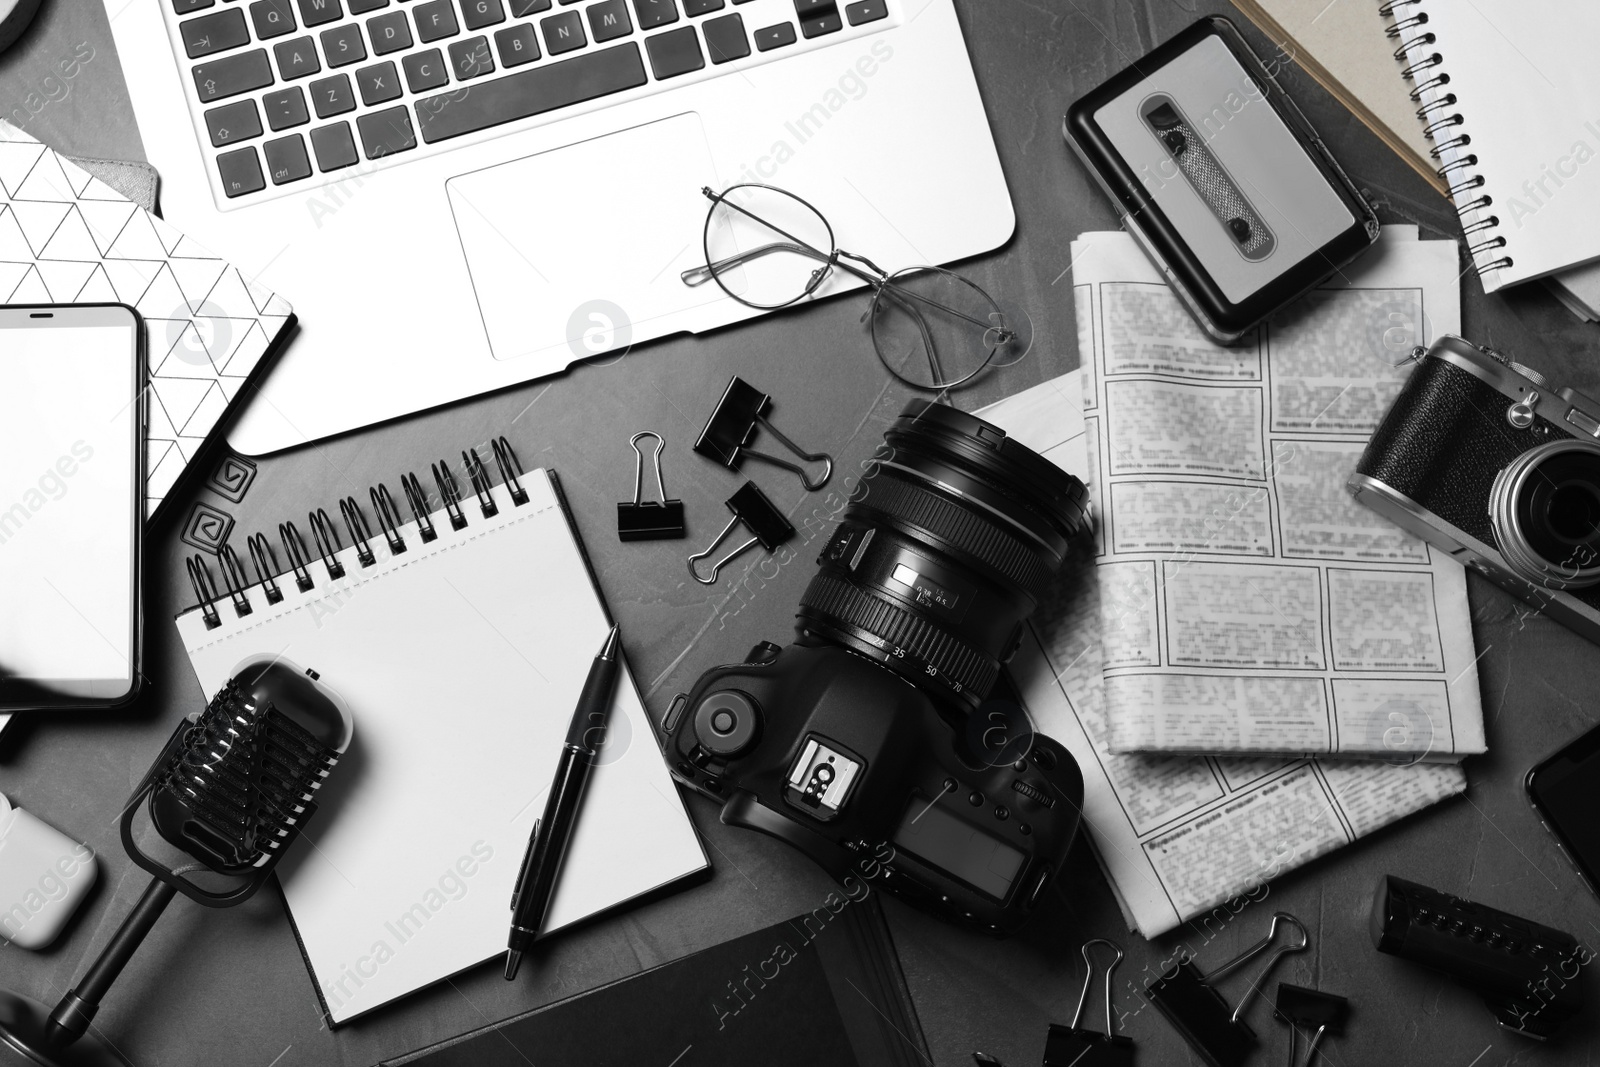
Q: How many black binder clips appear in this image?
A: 6